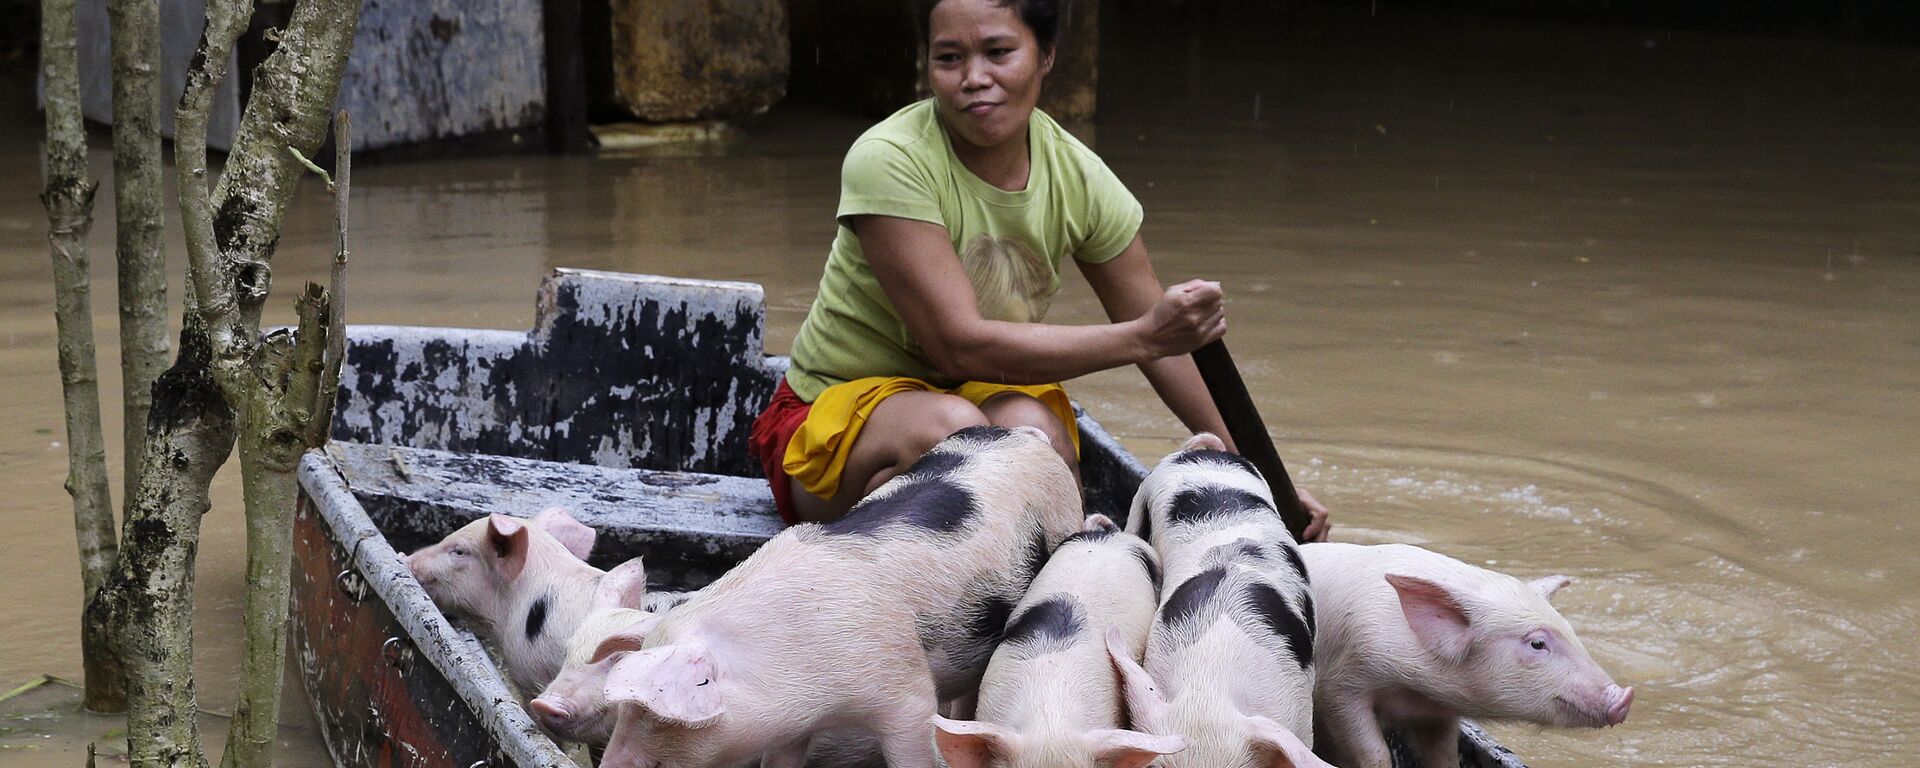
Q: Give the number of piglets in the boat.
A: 6